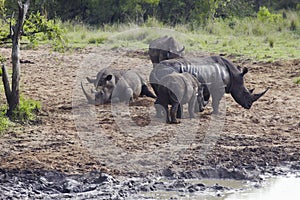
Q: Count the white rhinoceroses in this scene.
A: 4